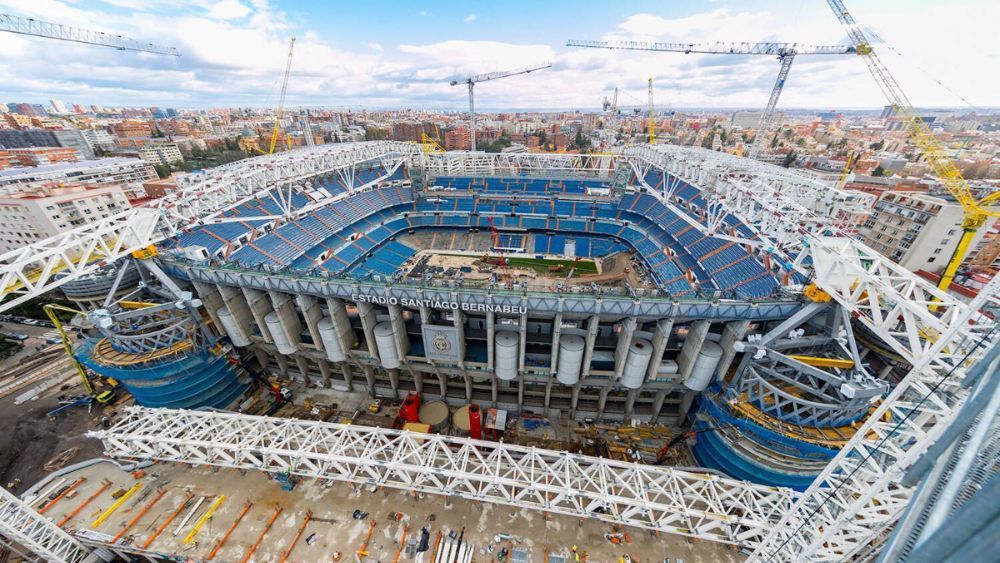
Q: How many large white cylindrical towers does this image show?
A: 8